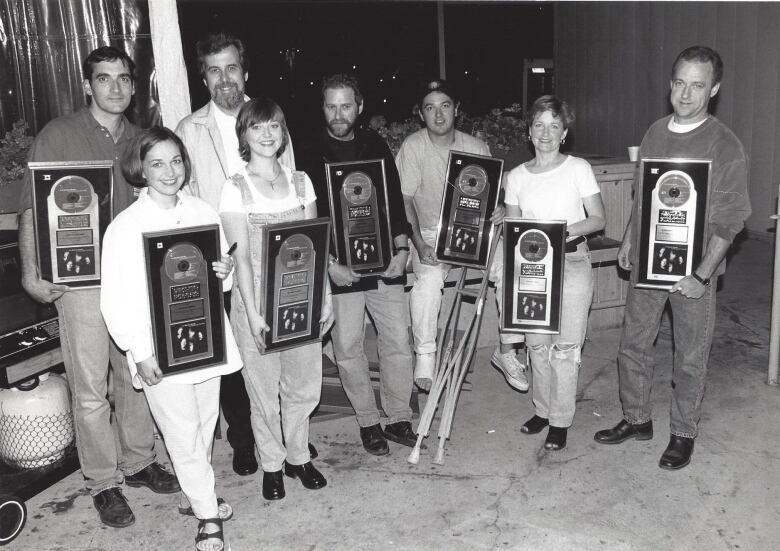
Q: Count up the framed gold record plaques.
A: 7